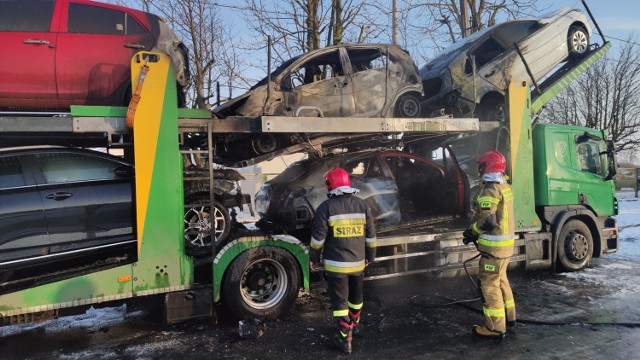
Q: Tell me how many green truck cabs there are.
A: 1